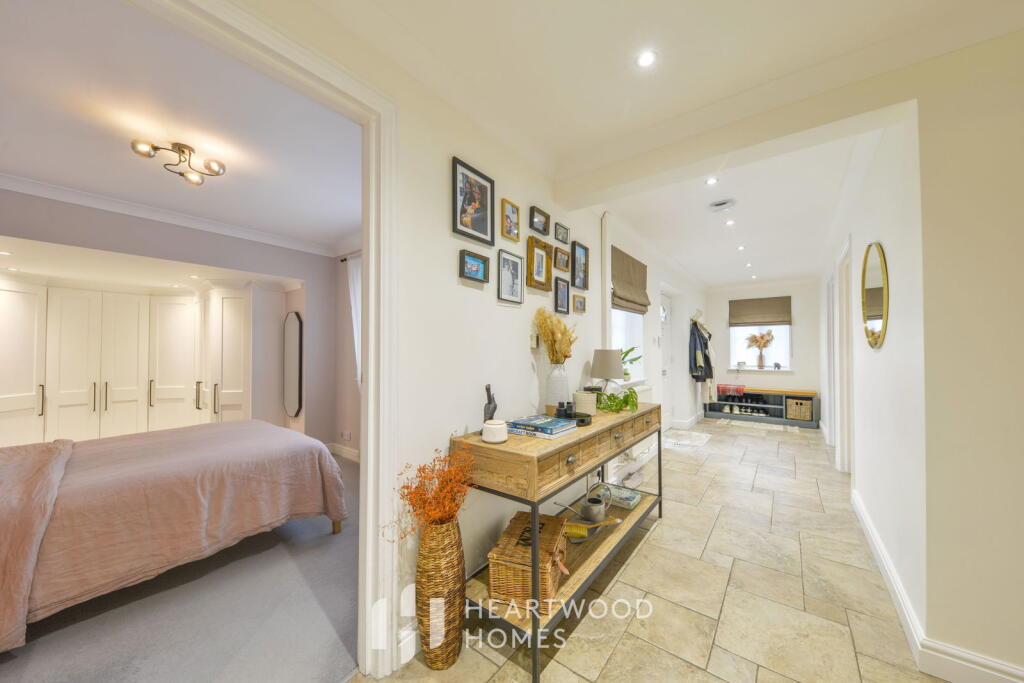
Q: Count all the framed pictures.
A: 11